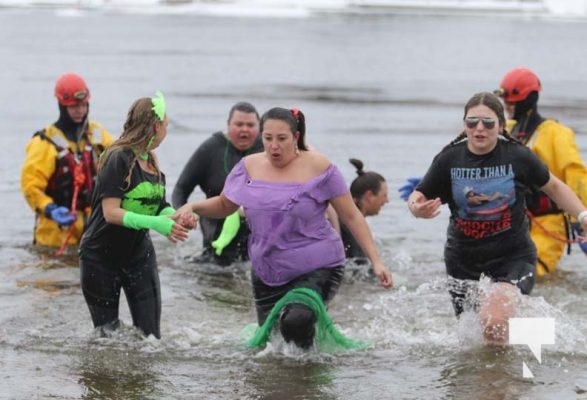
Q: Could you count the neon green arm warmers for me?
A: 3